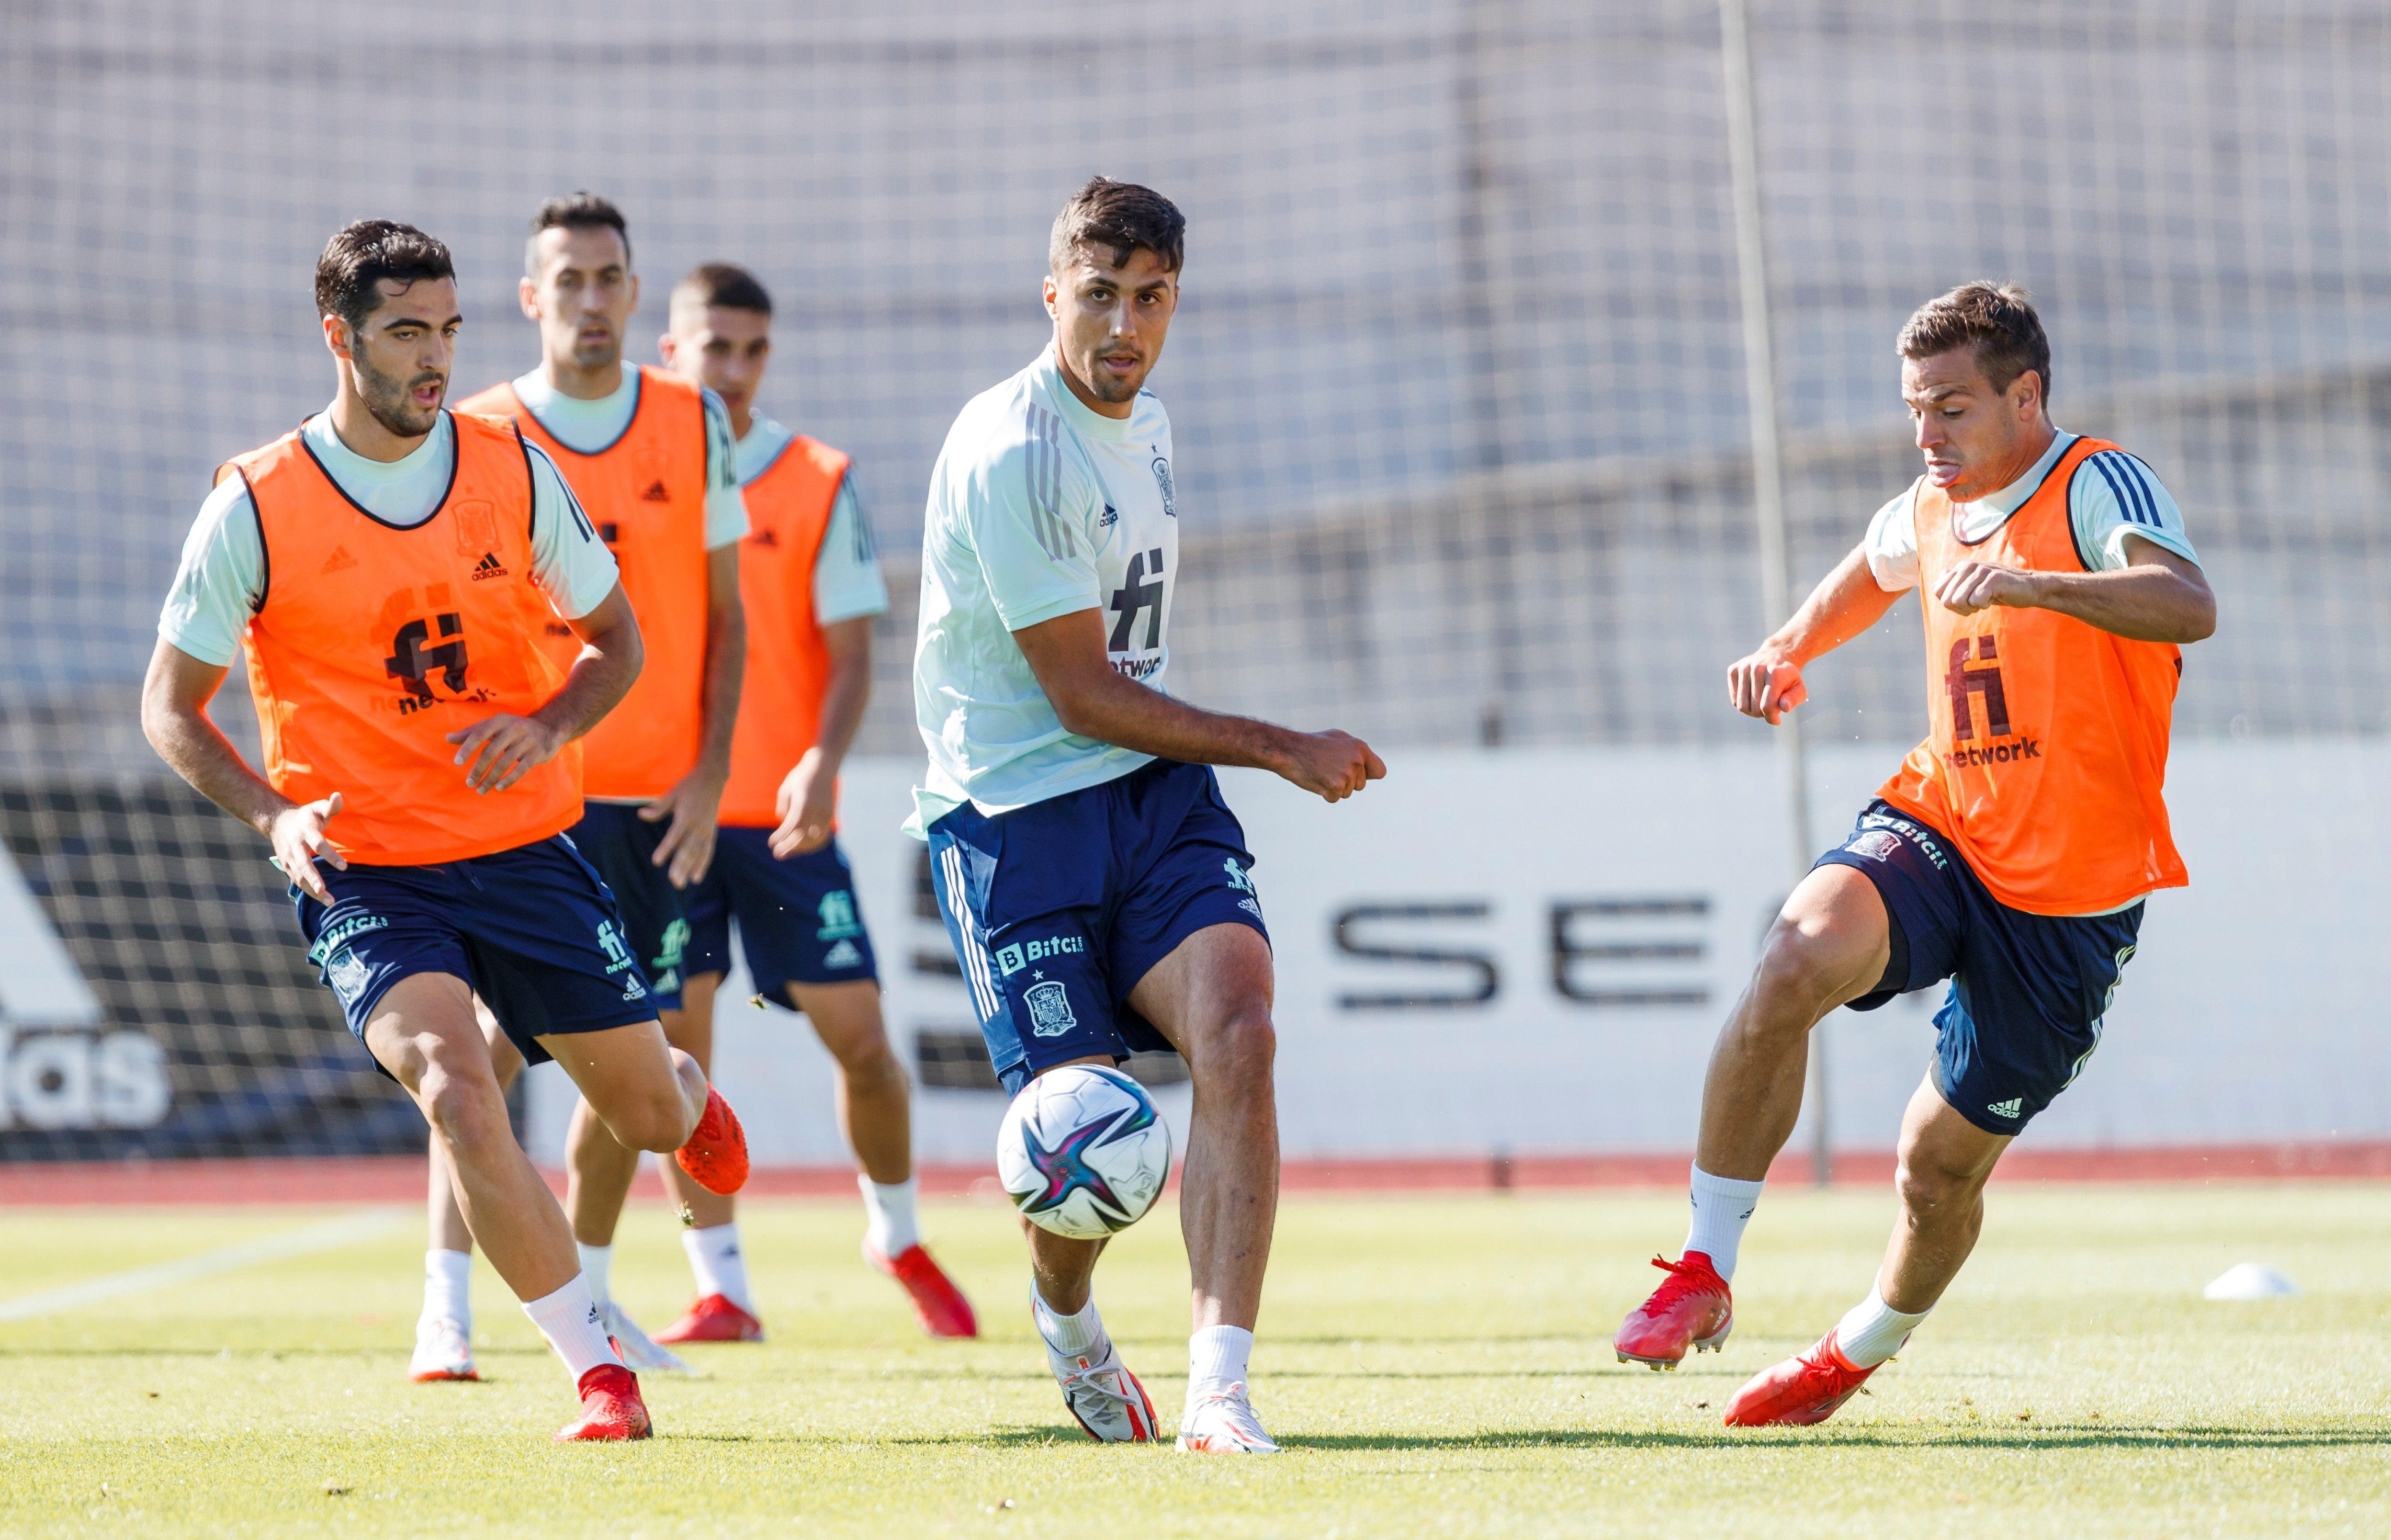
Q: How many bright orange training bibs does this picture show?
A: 4